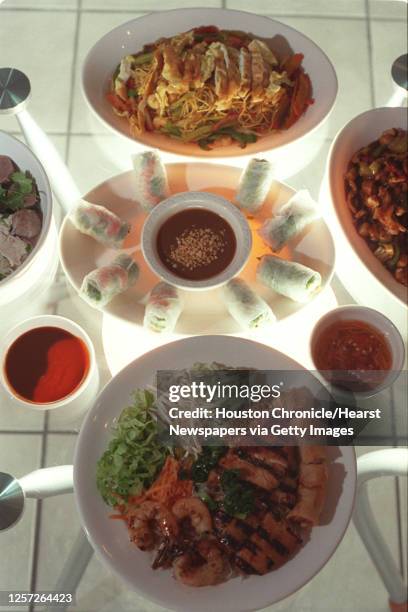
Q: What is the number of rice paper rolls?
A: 8